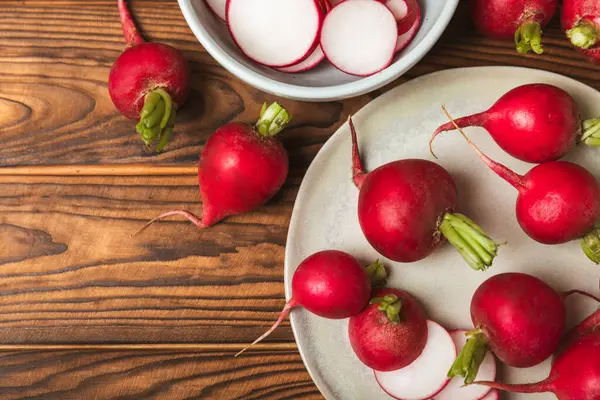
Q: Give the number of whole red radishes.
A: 11